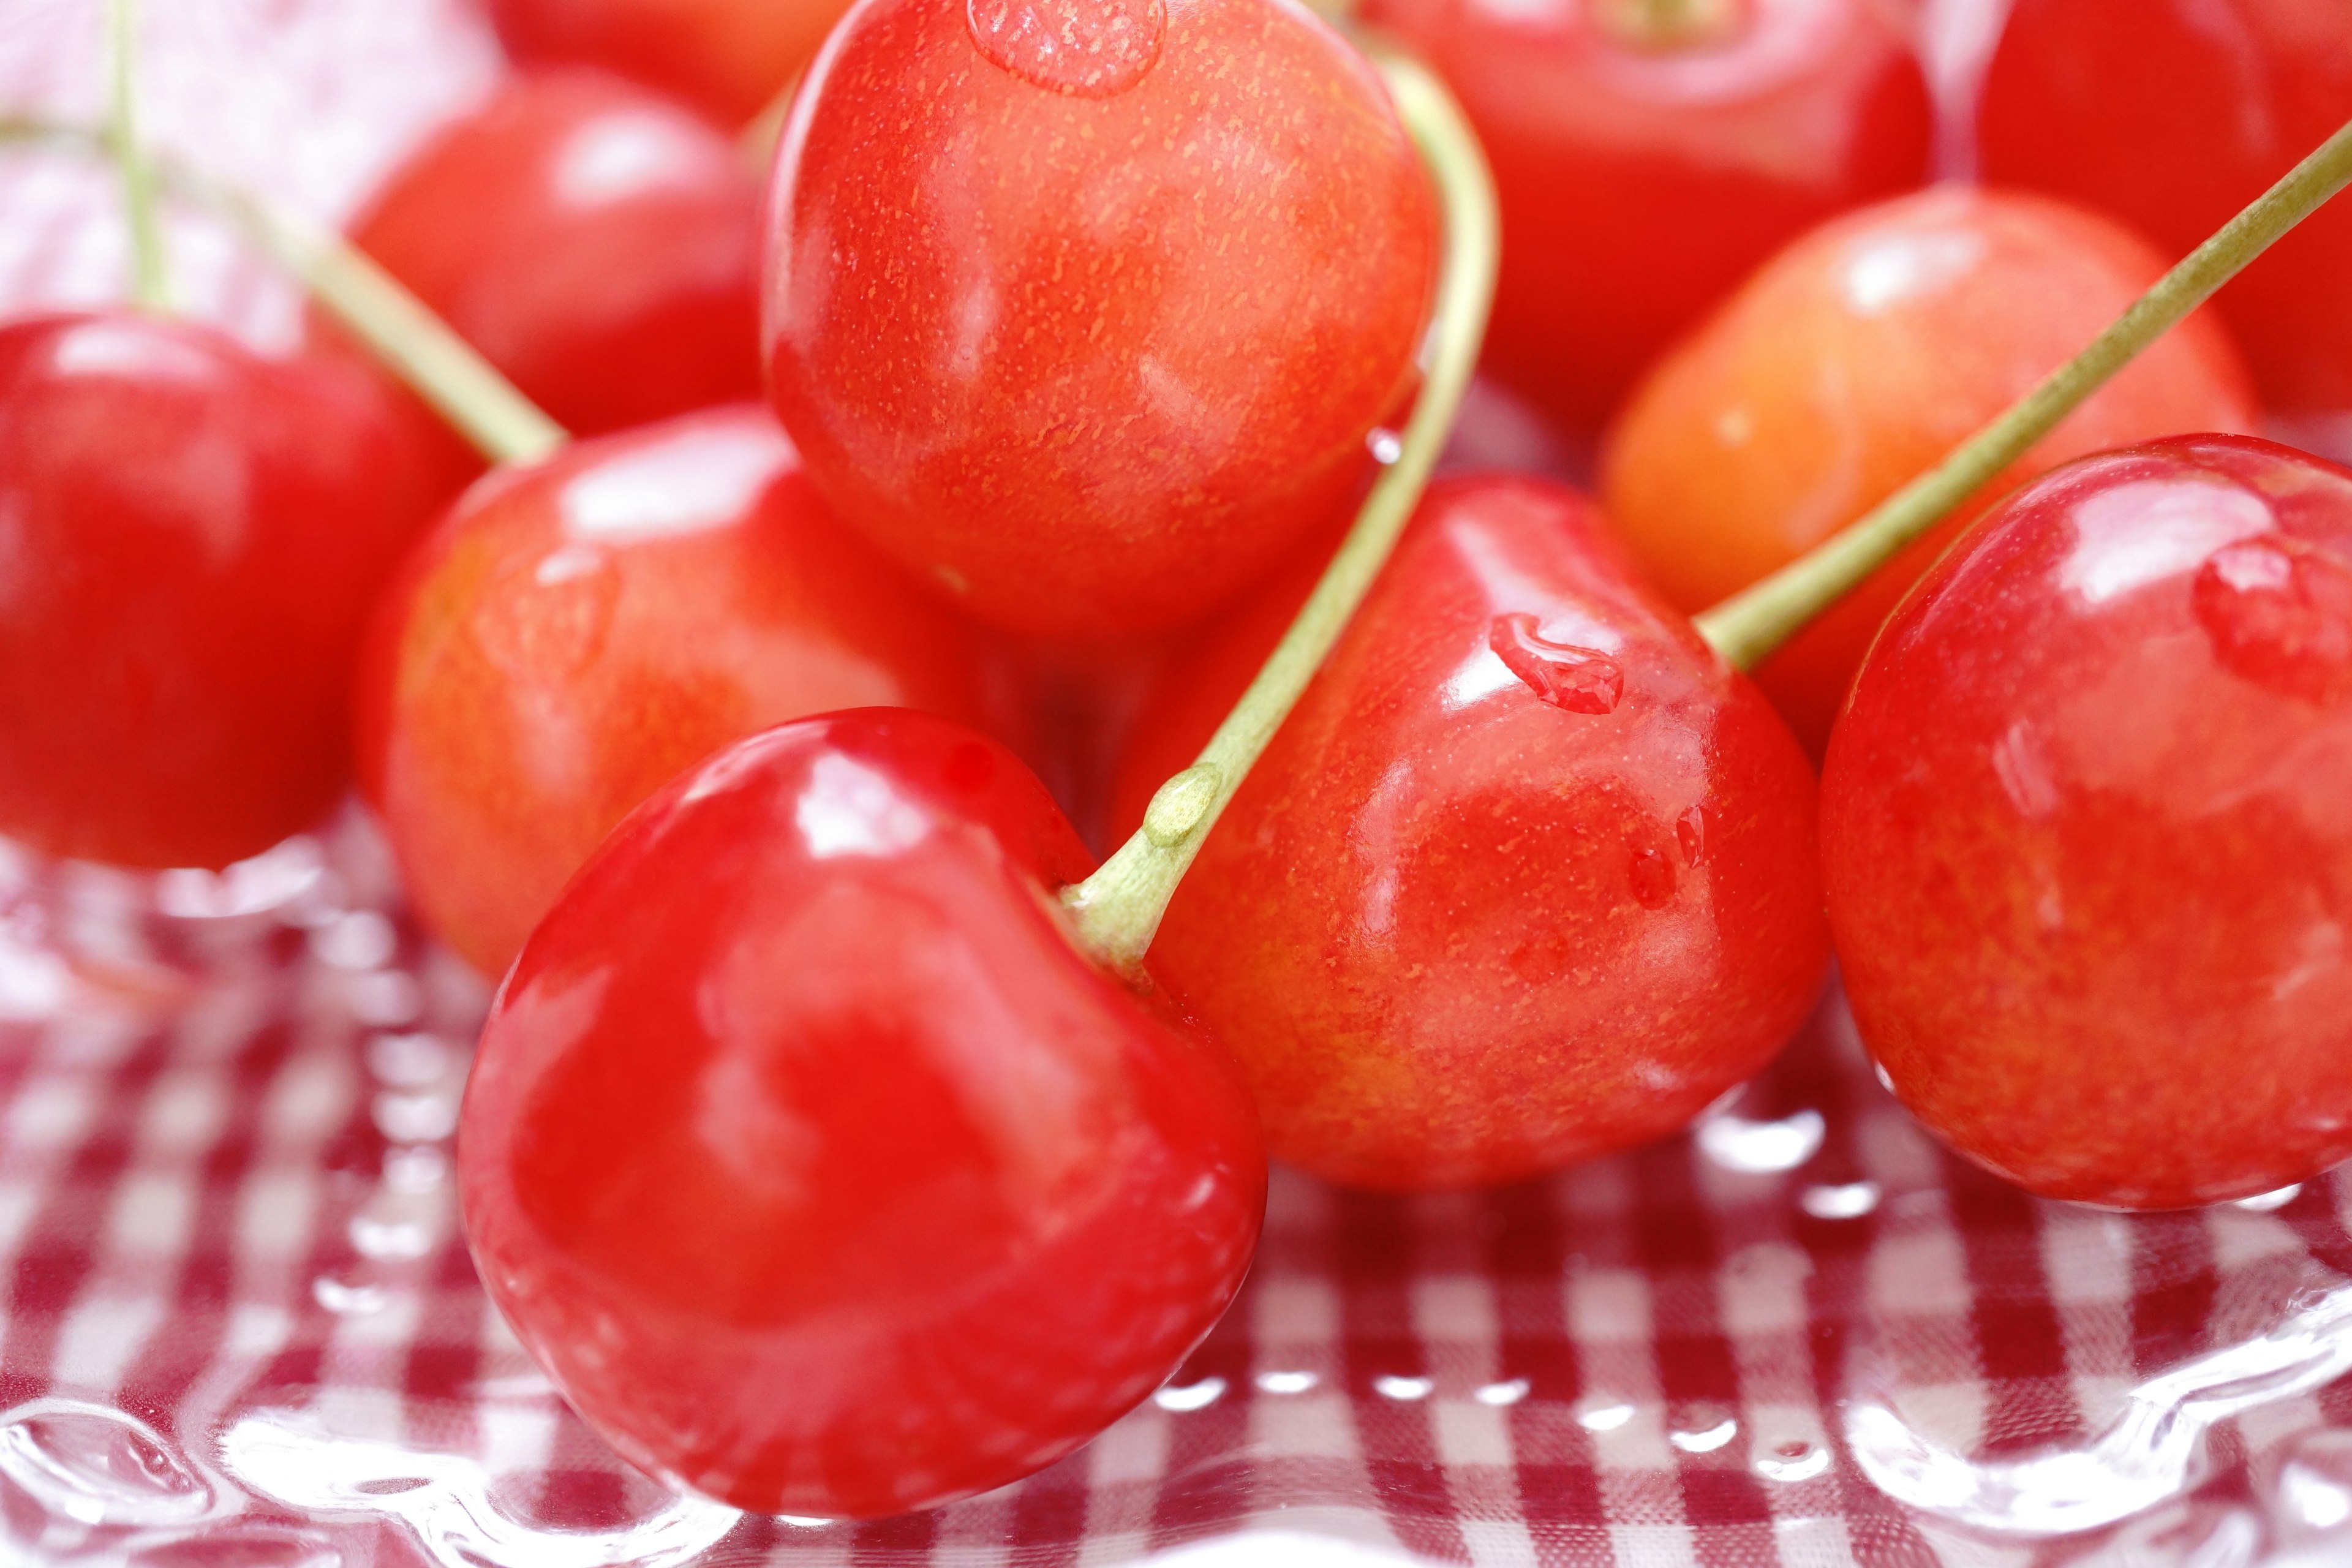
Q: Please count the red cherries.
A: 11